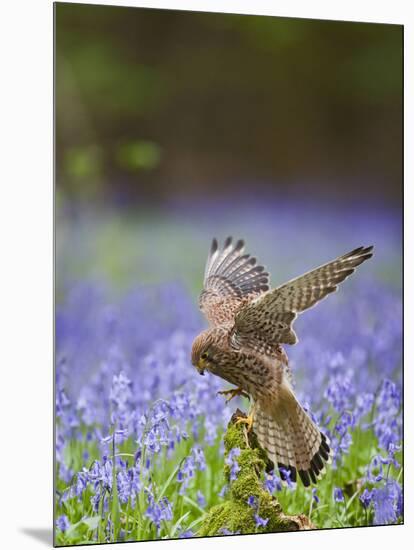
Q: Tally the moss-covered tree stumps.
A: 1